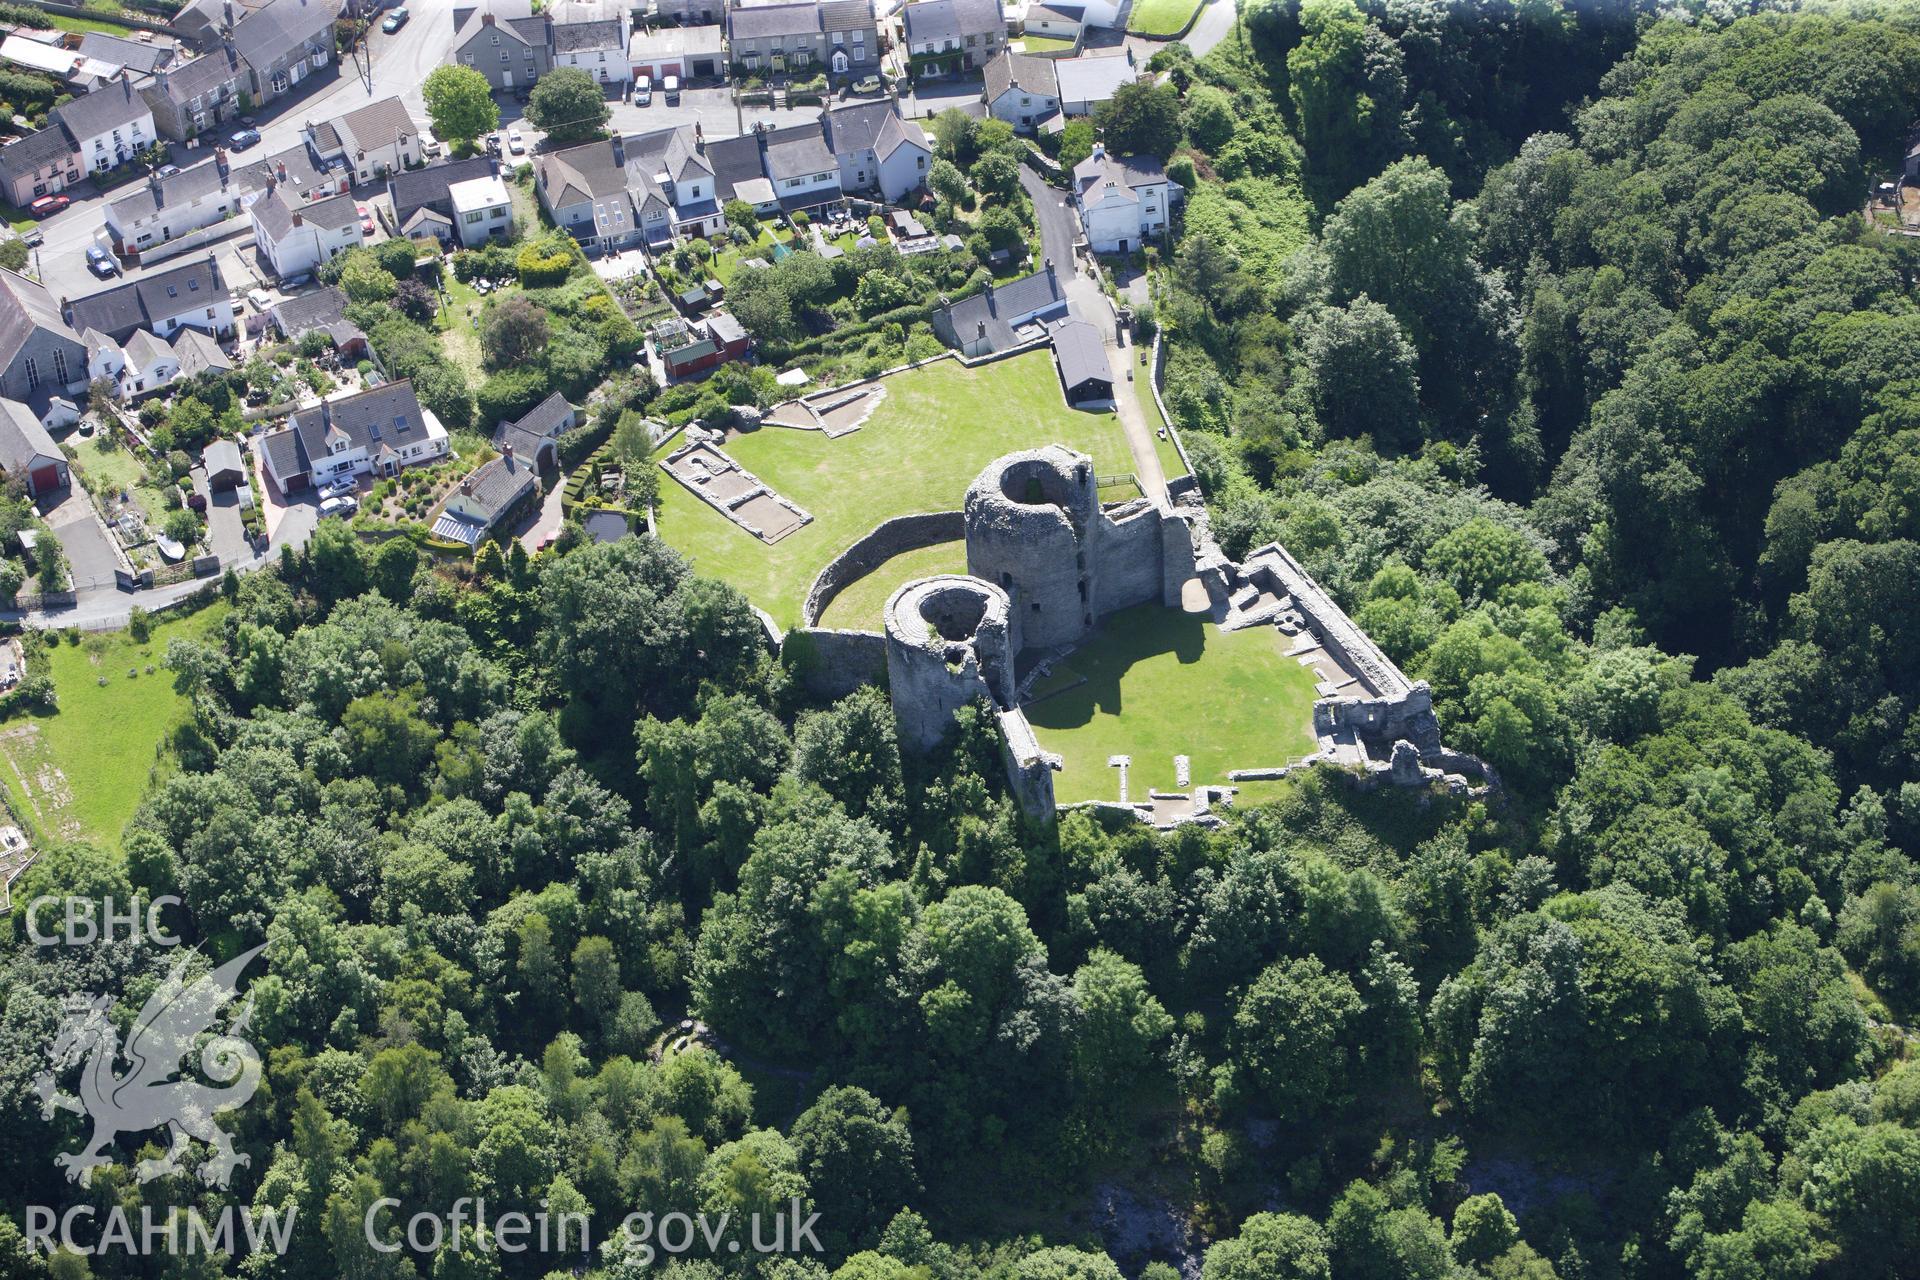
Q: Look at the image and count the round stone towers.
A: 2